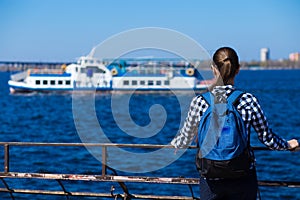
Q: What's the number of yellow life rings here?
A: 2